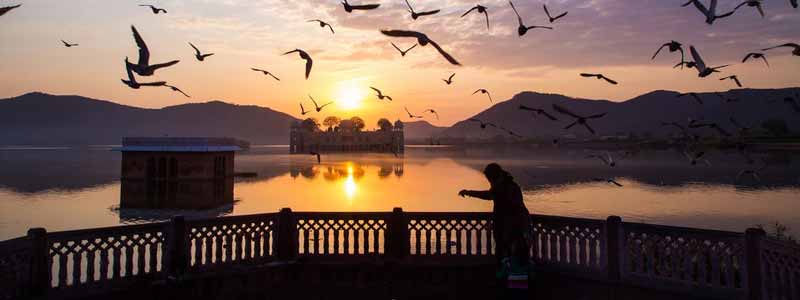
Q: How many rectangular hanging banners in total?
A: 0